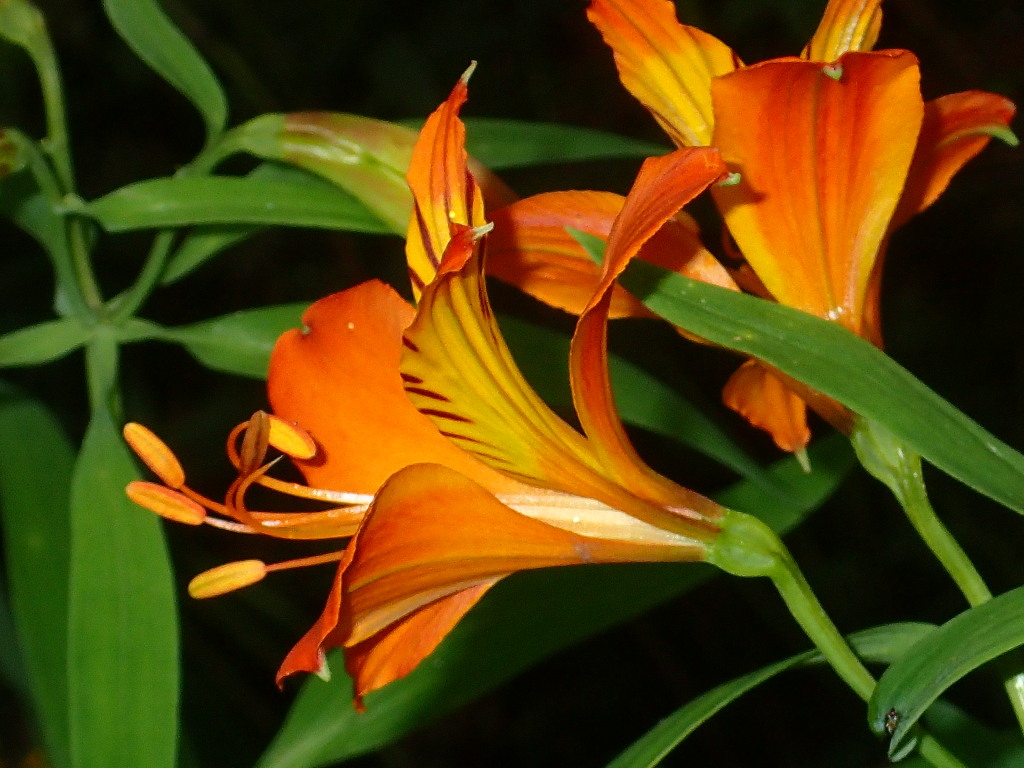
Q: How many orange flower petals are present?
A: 12